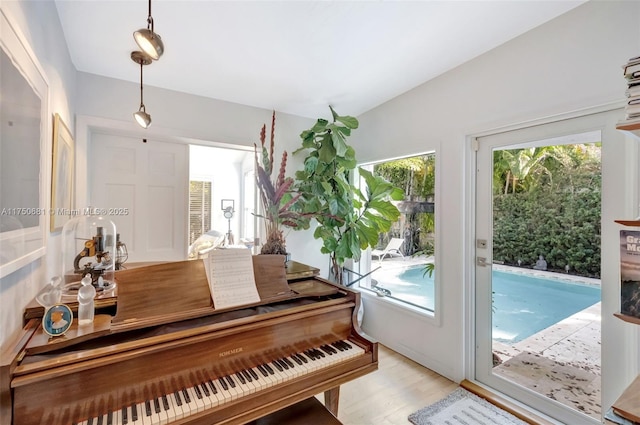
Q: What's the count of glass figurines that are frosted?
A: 2